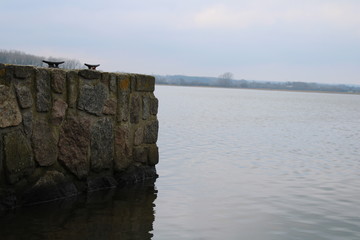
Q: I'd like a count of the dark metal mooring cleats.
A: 2